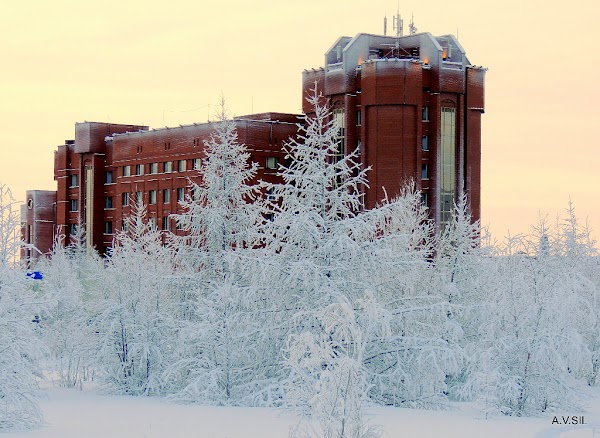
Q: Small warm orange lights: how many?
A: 3